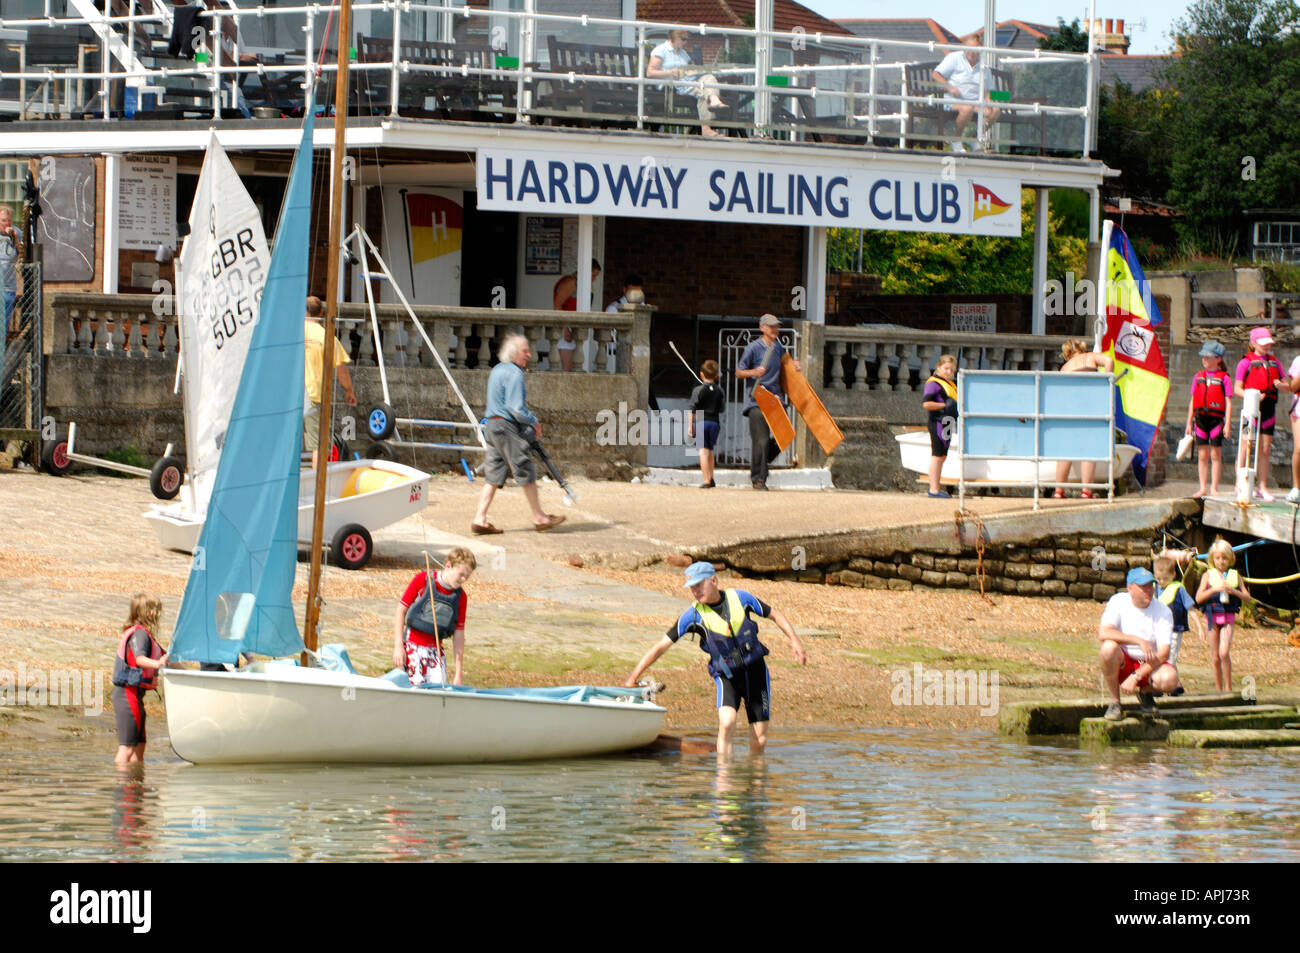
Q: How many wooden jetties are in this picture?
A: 1